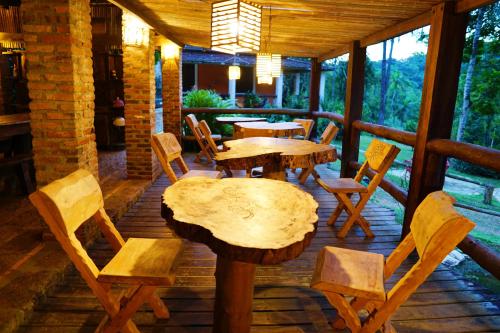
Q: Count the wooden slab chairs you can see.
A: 8